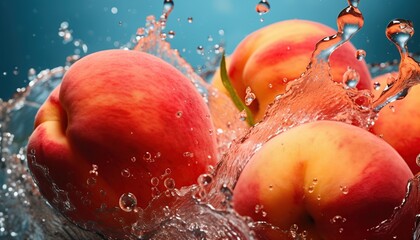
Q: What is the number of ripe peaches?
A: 4